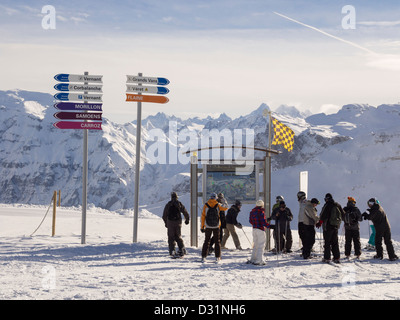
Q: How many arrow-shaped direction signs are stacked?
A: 9